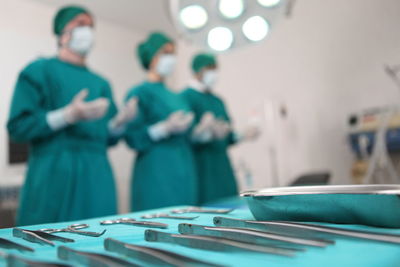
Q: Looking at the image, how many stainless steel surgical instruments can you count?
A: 12